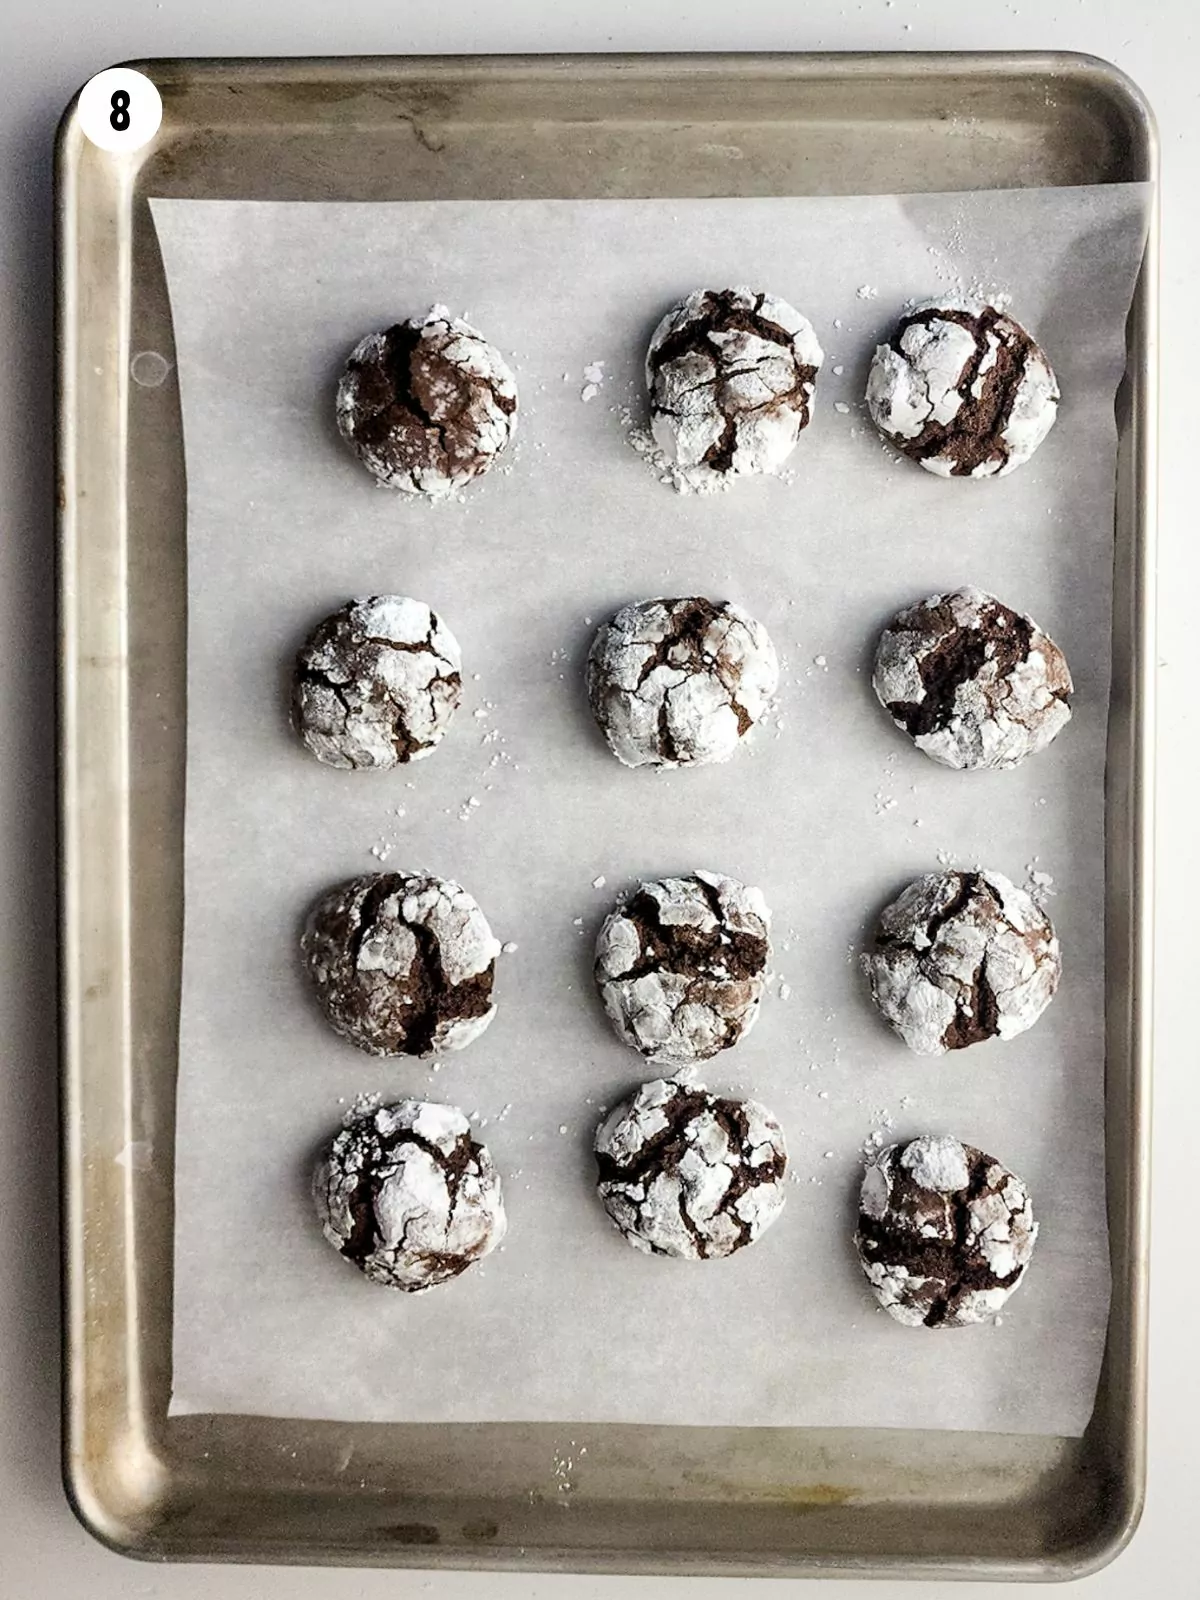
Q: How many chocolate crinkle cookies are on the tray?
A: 12